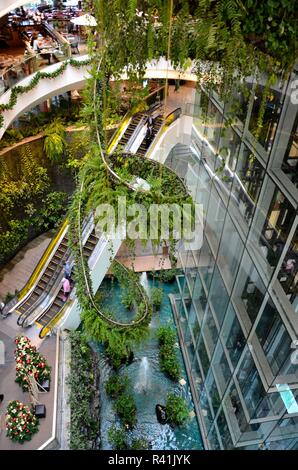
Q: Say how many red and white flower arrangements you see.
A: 2